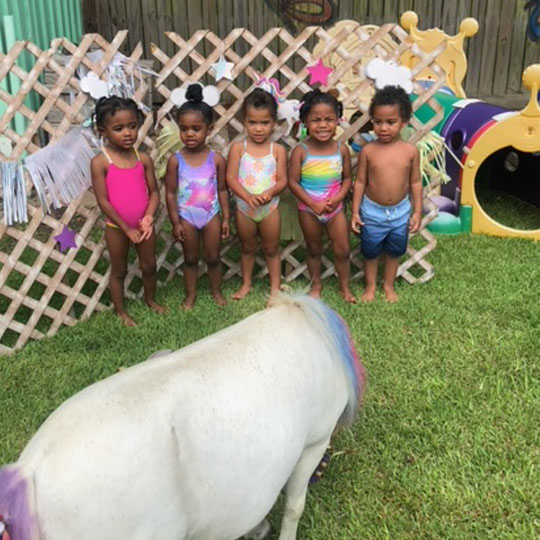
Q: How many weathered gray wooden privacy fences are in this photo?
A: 1